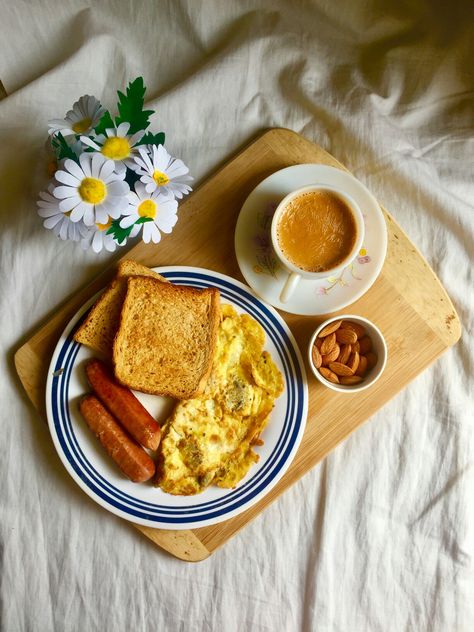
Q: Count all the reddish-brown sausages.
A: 2